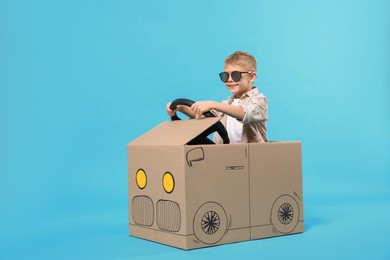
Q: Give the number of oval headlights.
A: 2